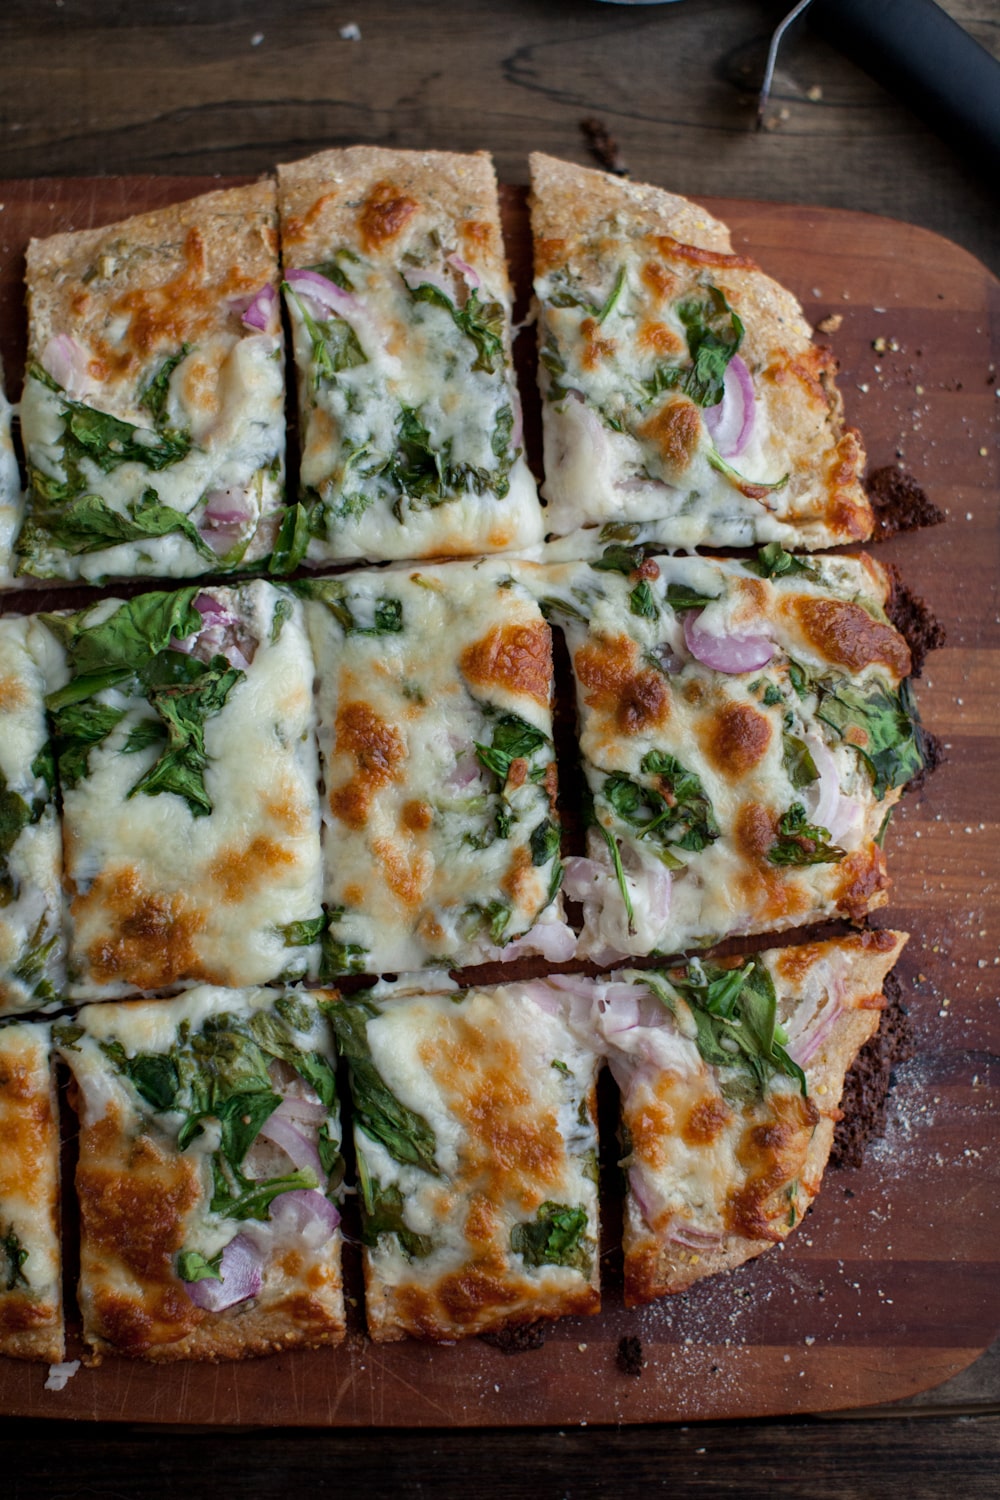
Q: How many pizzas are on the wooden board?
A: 1